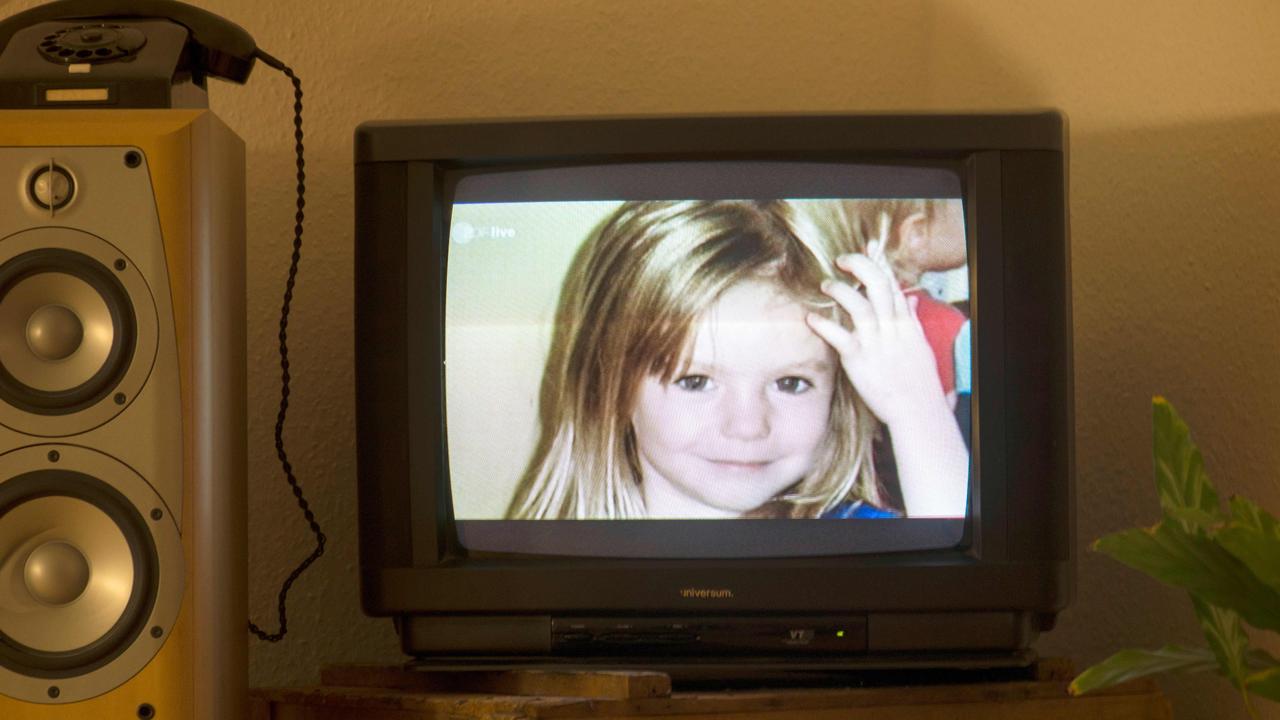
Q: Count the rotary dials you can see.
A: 1